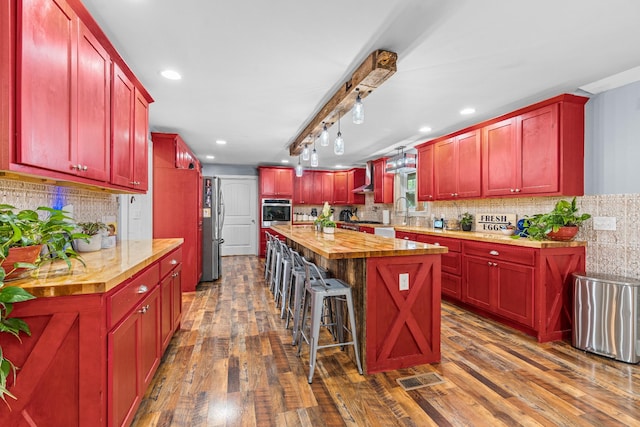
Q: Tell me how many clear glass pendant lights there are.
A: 6